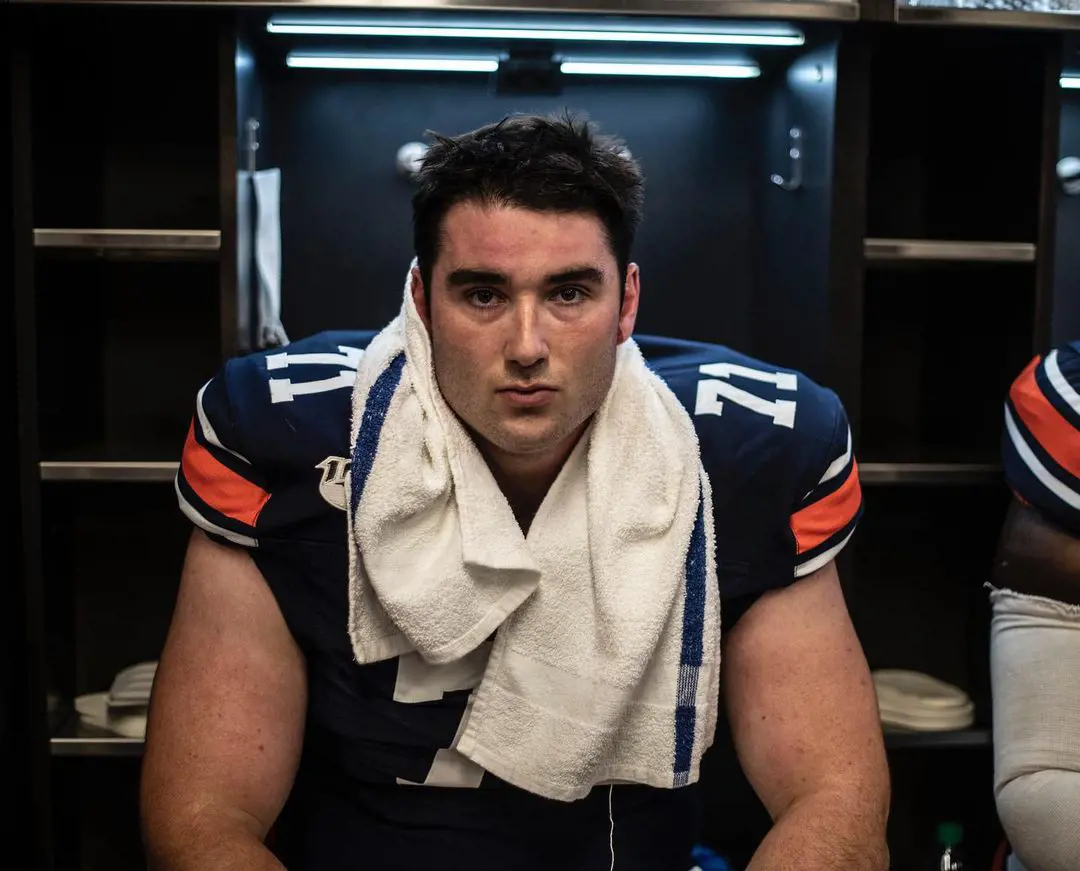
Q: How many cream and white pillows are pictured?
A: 0